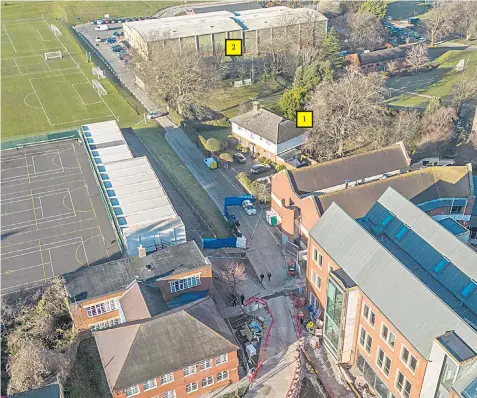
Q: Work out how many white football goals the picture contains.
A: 4